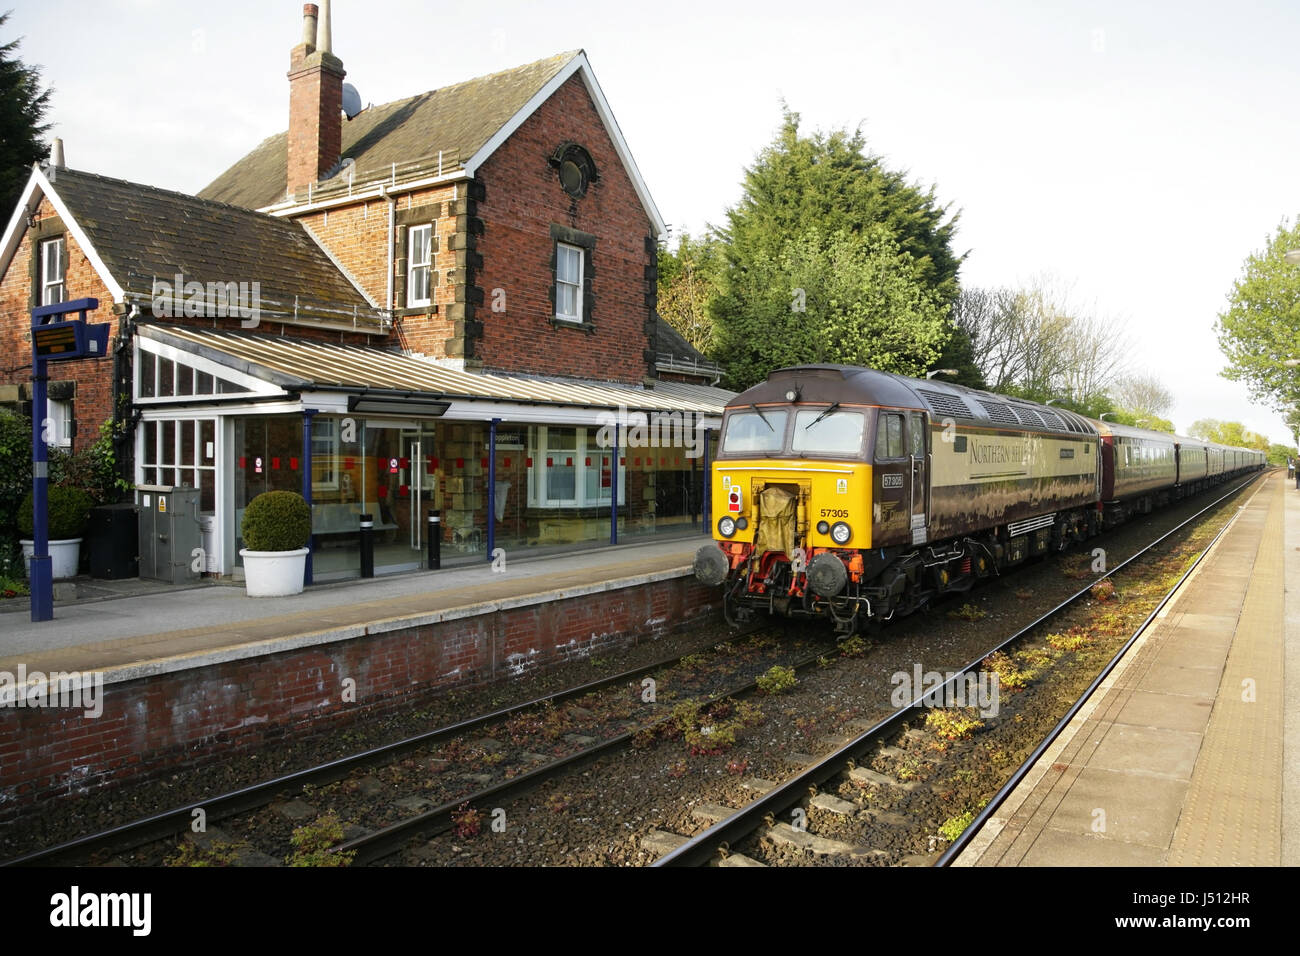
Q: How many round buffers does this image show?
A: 2